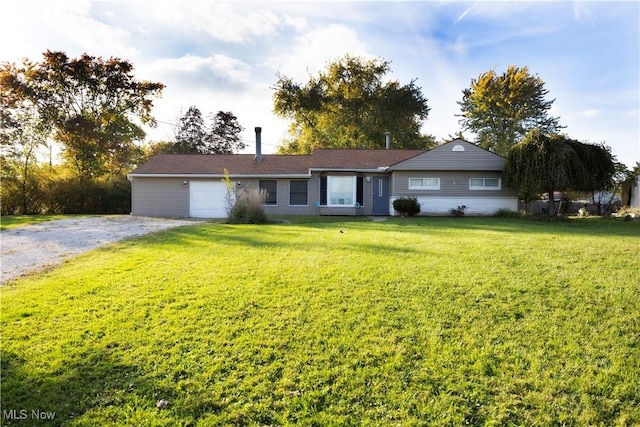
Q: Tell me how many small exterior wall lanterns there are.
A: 3